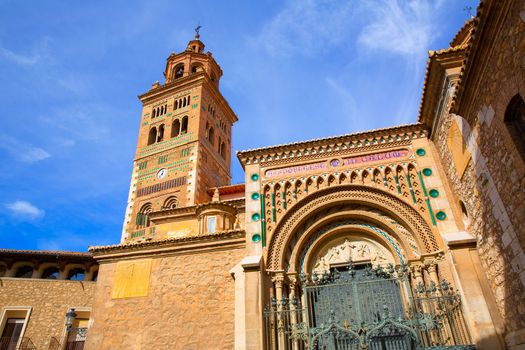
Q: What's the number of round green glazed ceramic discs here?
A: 8